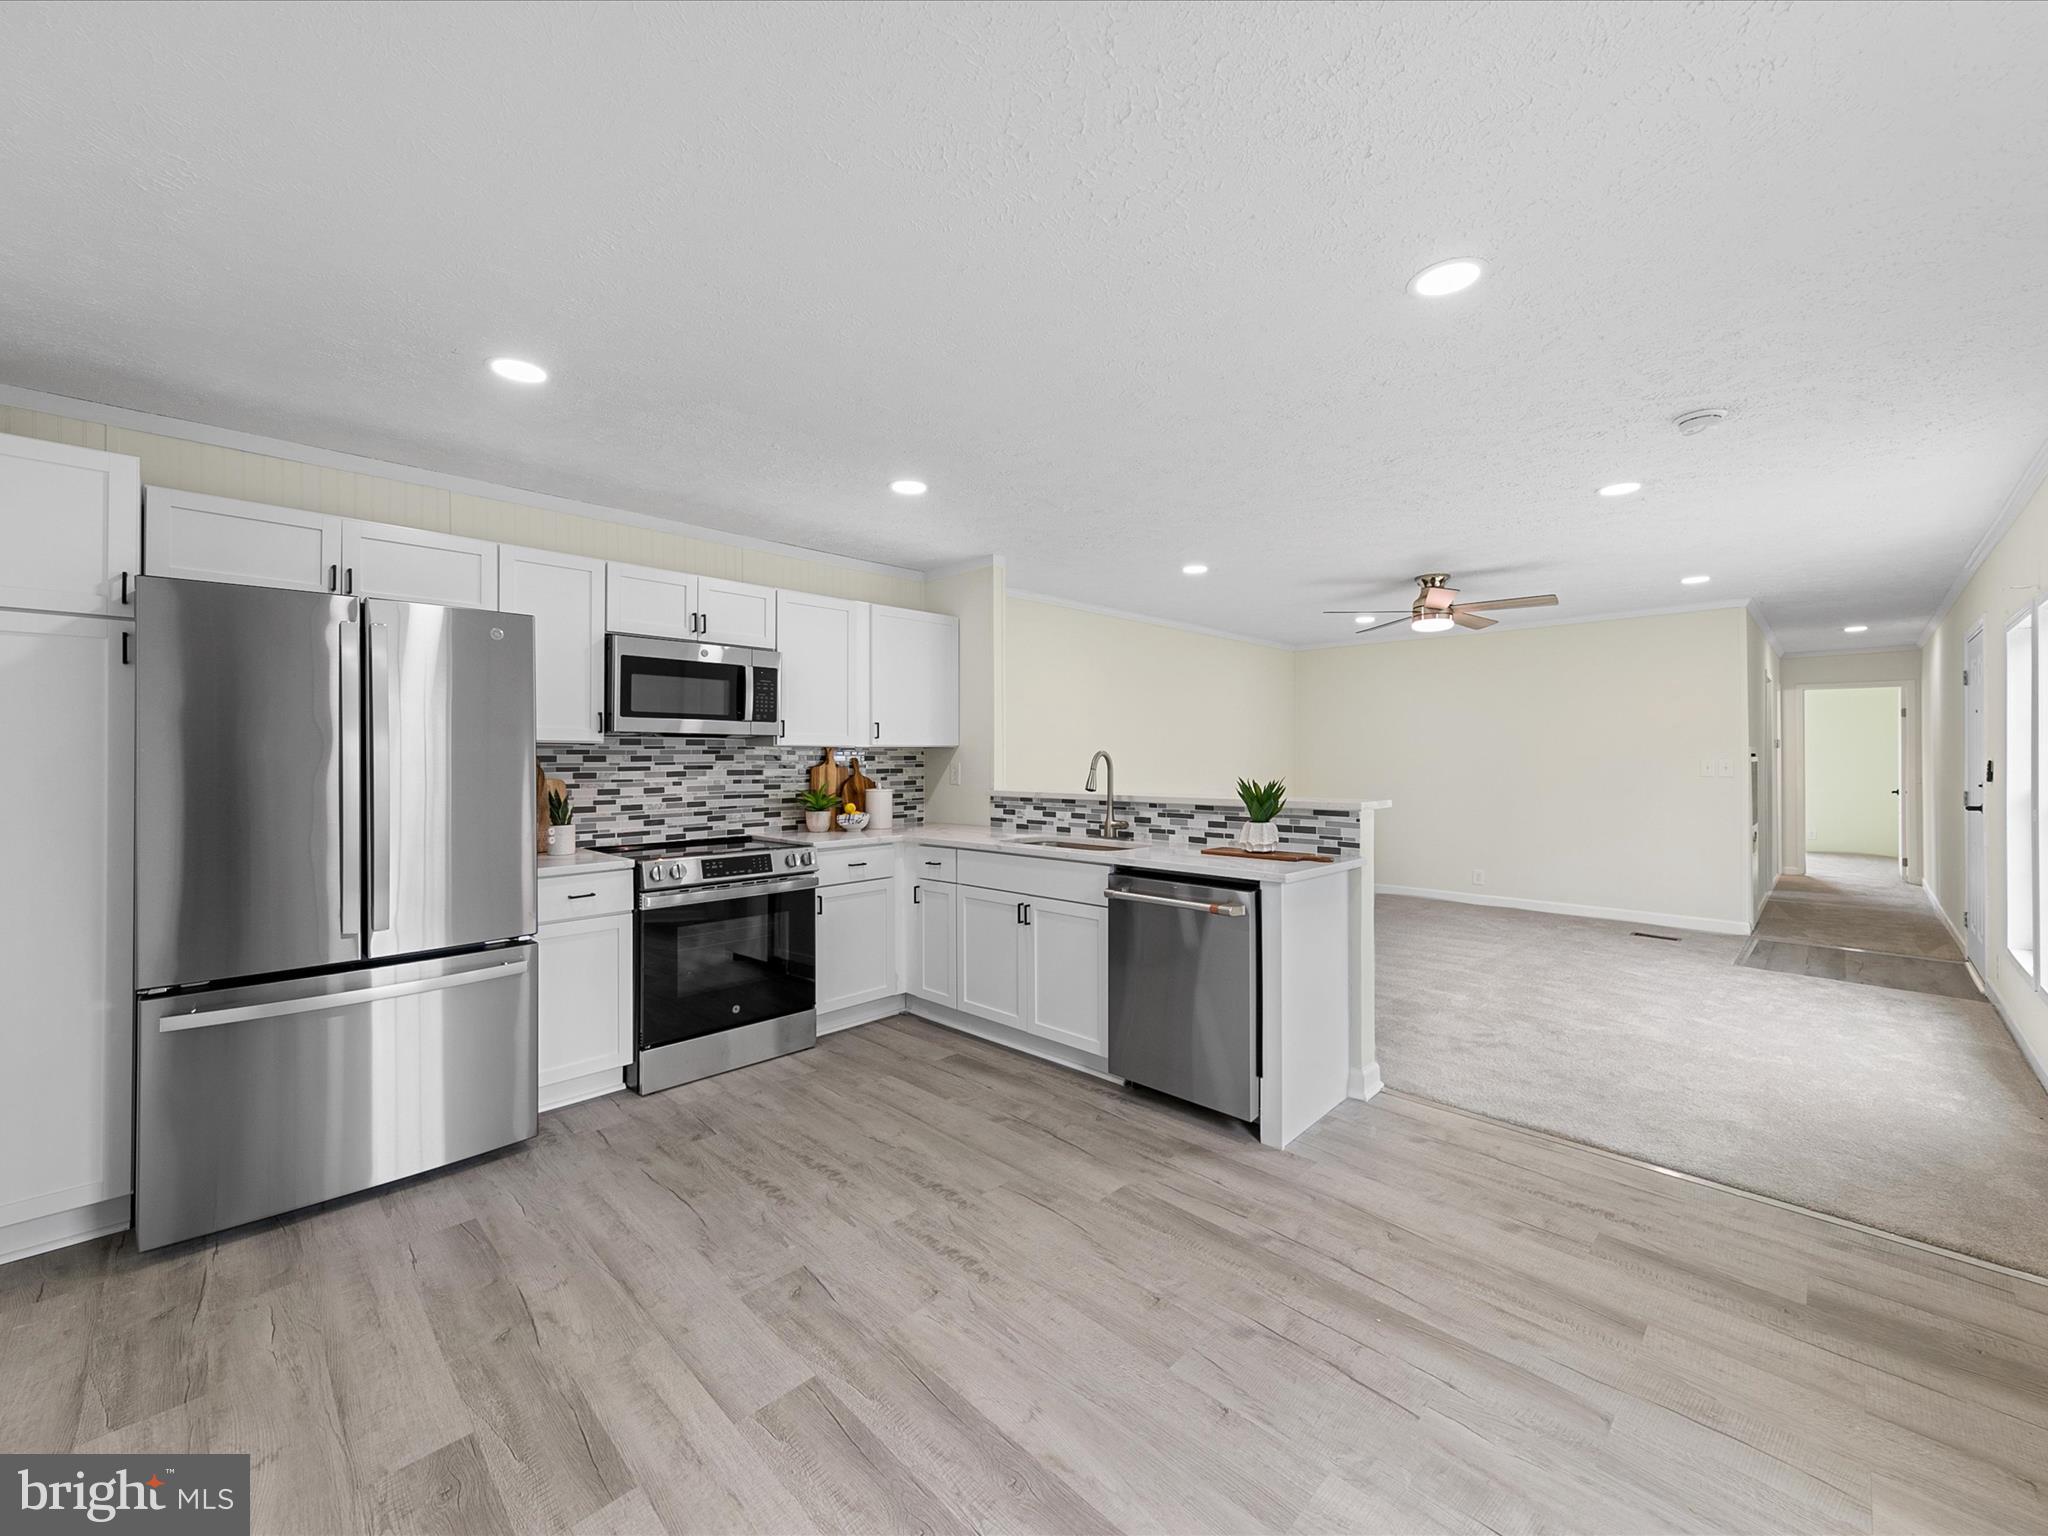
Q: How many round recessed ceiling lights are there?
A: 8